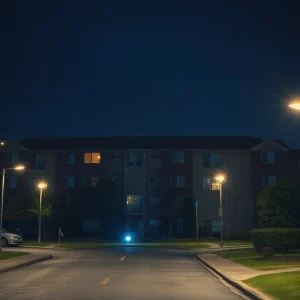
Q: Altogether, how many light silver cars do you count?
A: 1